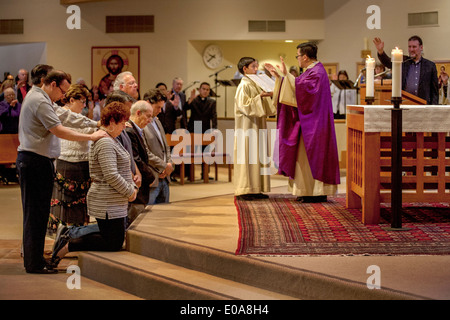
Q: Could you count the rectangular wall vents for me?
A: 4